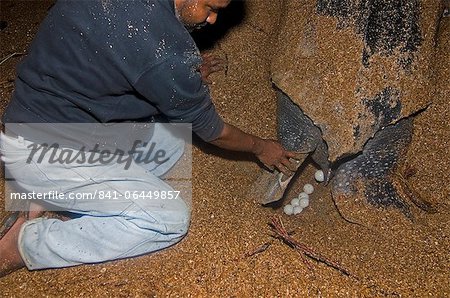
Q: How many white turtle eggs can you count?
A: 7